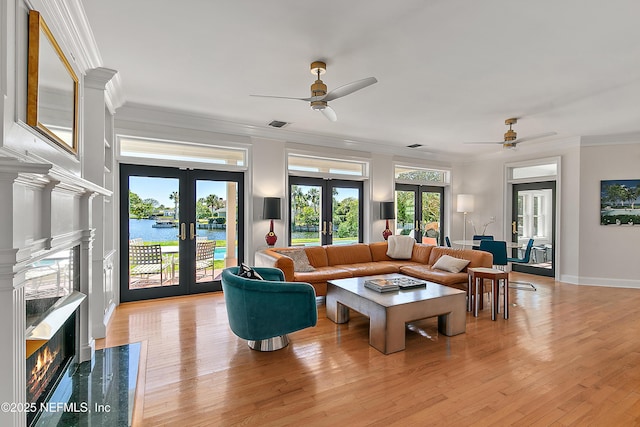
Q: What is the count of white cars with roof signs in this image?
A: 0